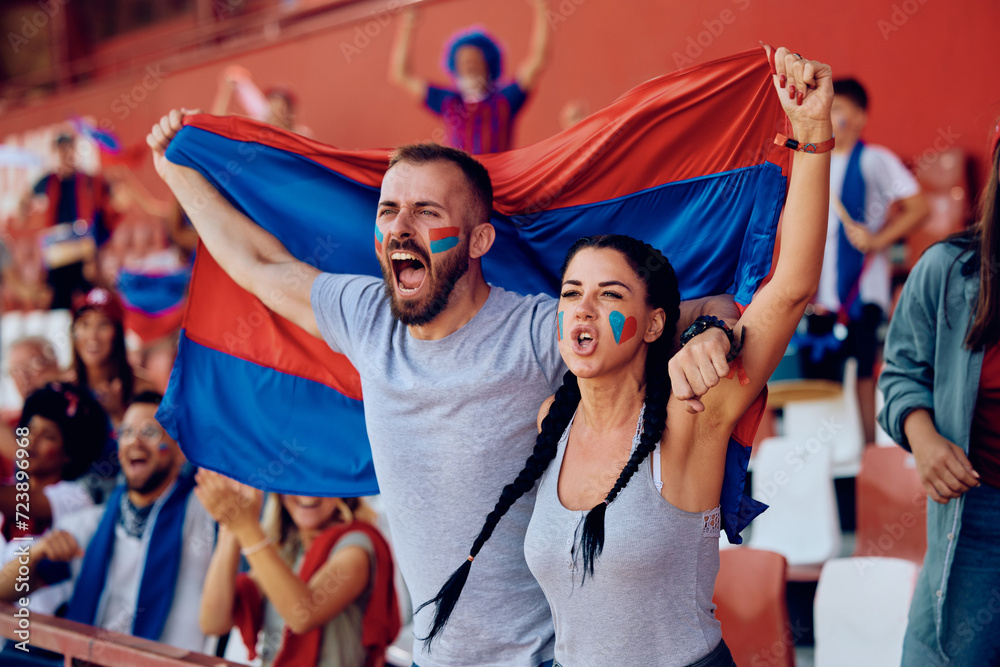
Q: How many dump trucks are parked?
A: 0